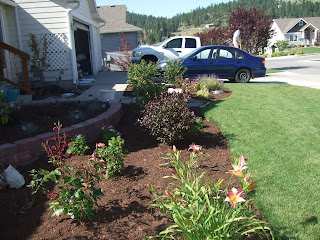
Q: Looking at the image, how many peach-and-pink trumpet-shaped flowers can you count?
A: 3